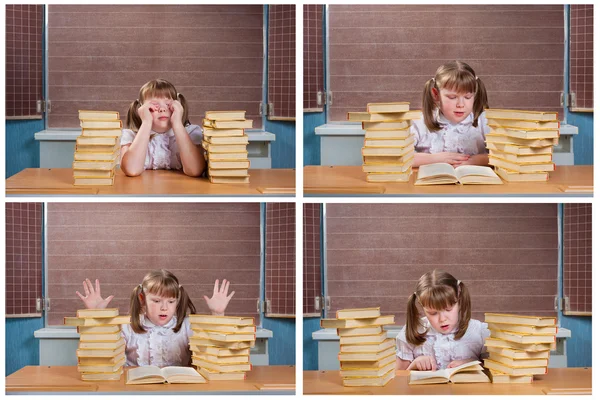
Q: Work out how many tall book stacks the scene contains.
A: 8